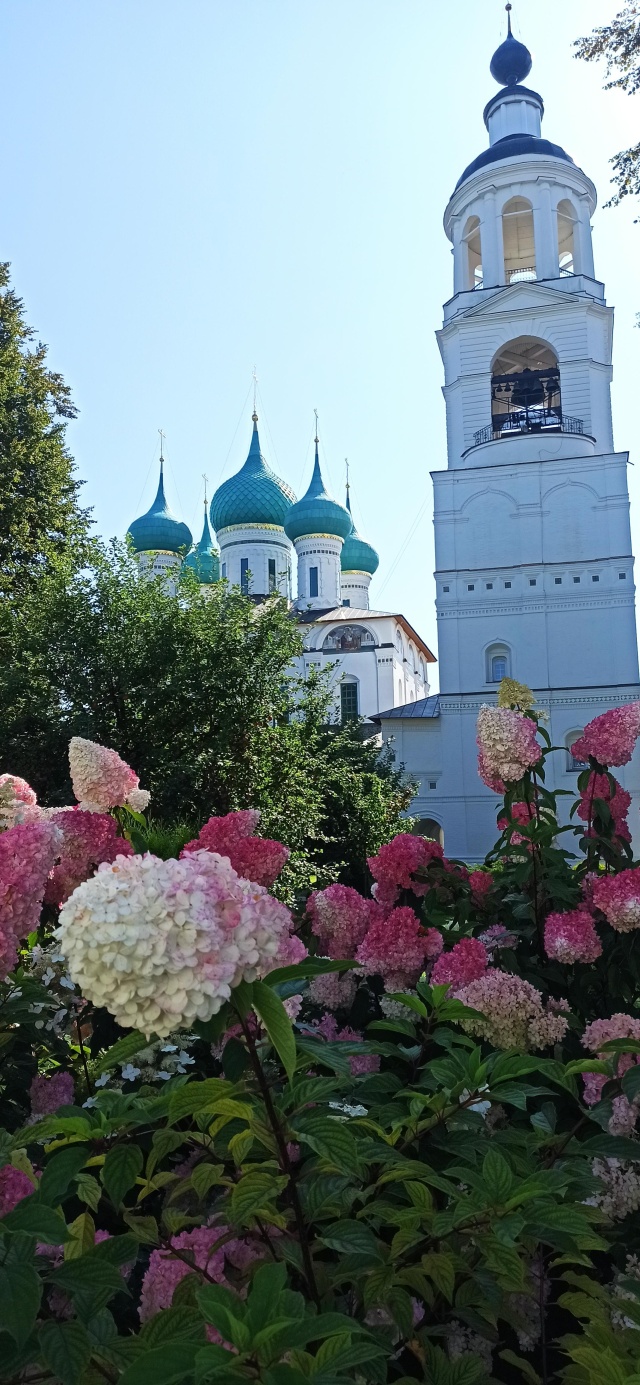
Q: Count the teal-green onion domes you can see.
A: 5